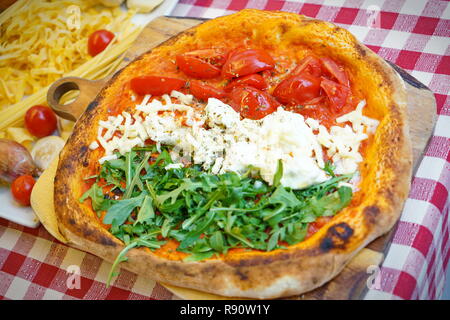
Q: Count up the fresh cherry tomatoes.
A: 3